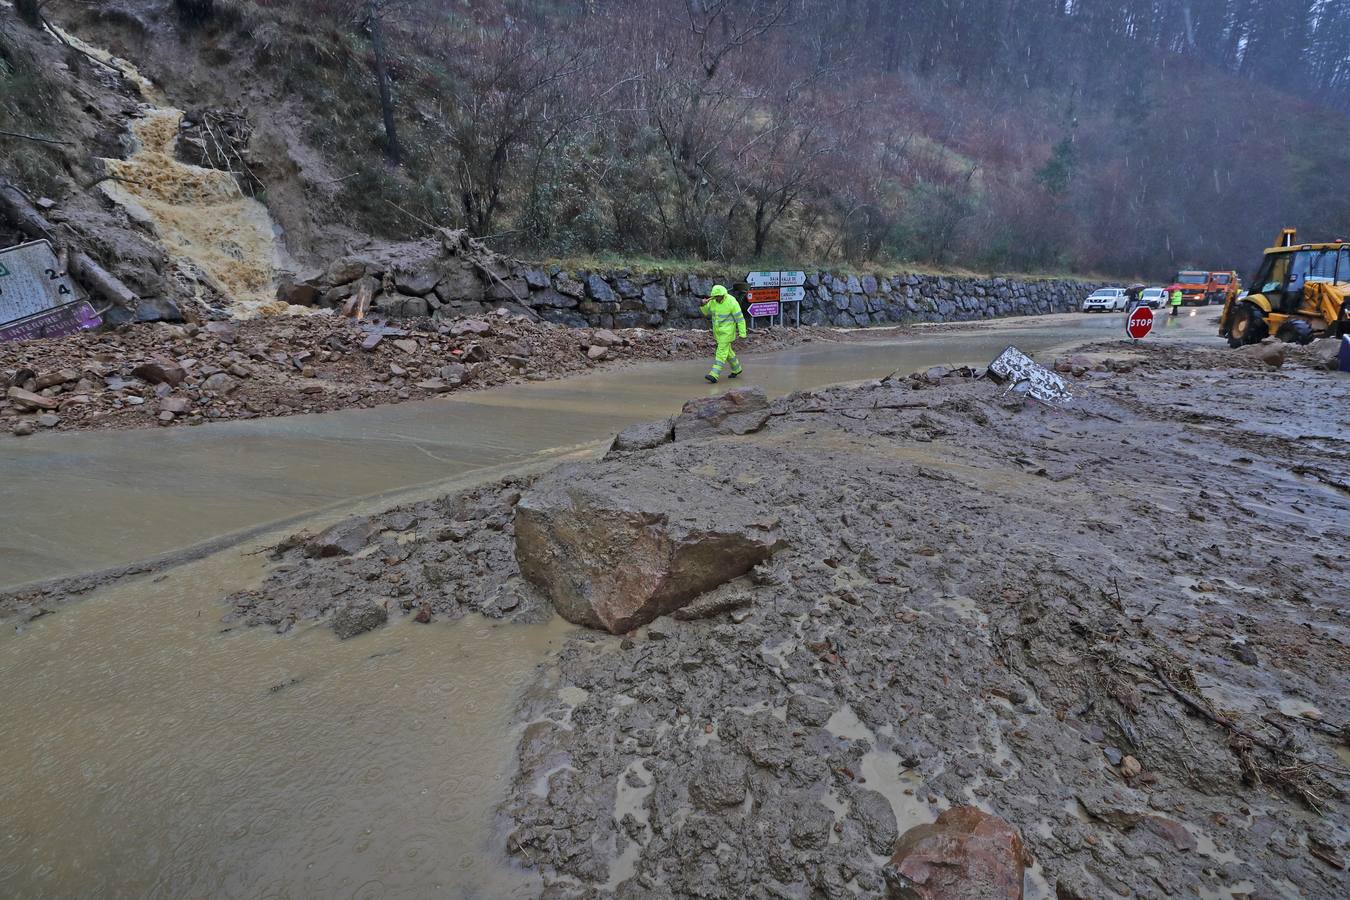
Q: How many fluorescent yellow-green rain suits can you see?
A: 1